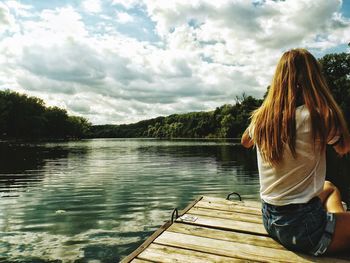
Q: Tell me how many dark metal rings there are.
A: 2